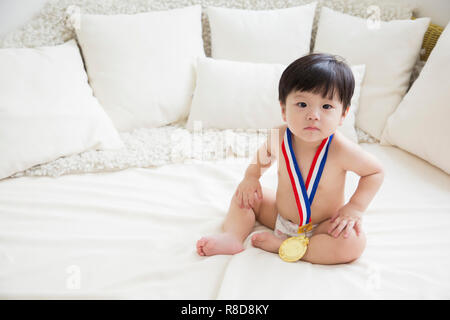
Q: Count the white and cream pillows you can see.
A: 6